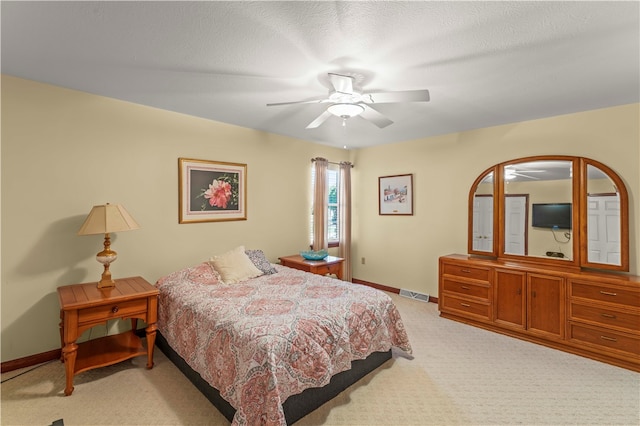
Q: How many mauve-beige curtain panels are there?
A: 2